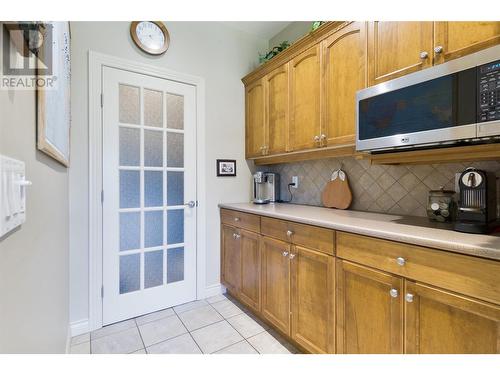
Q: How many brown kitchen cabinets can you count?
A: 12